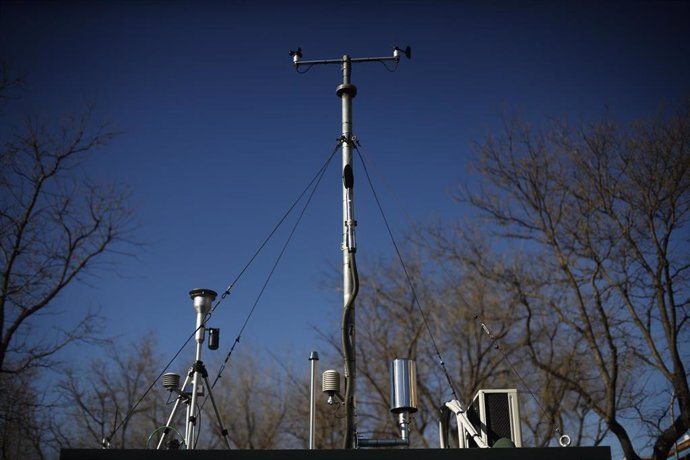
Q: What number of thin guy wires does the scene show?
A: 4